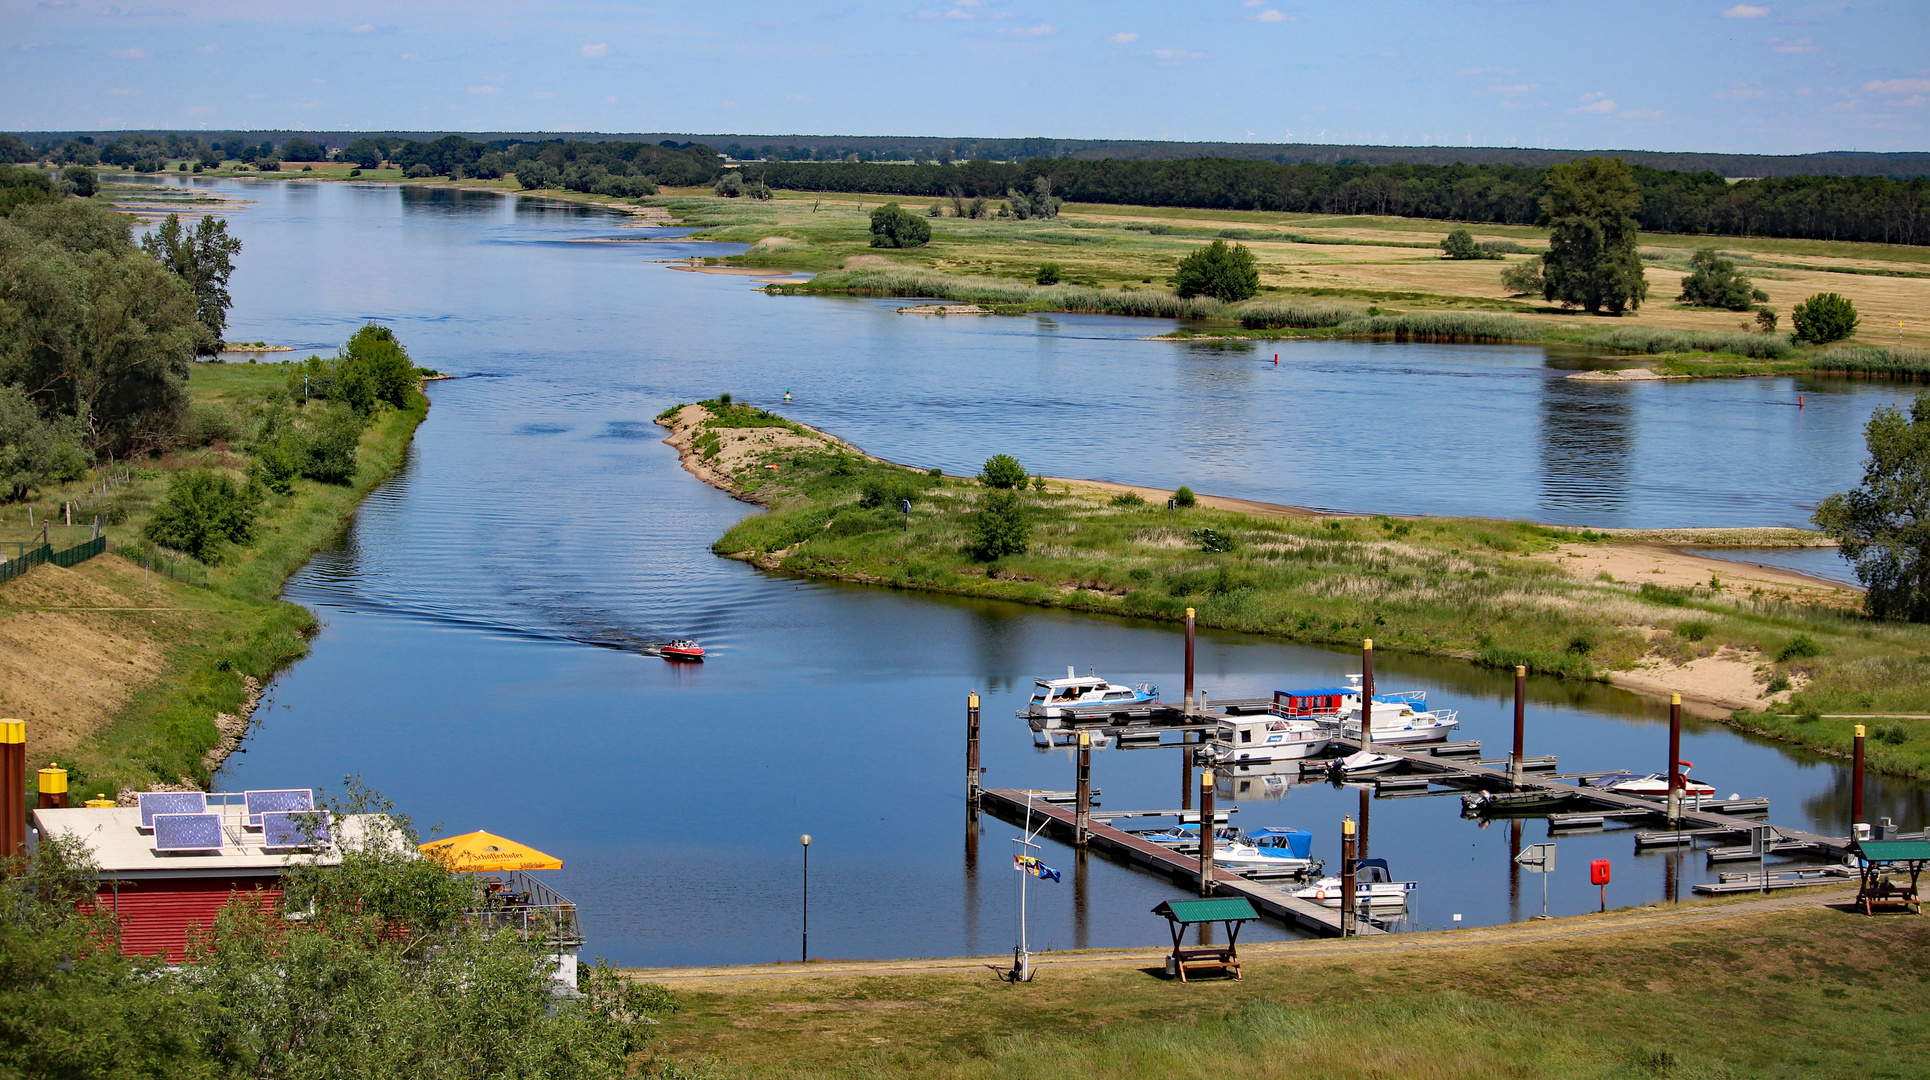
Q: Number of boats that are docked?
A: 11